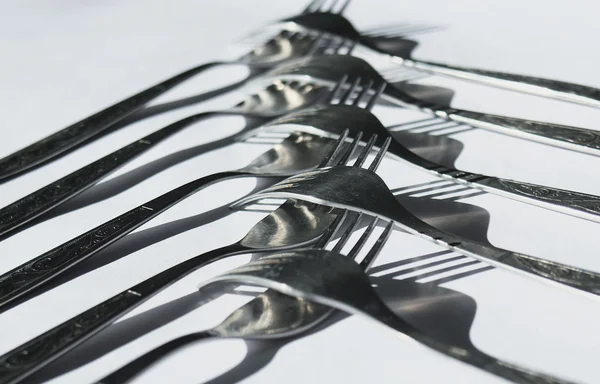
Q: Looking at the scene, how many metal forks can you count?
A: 10